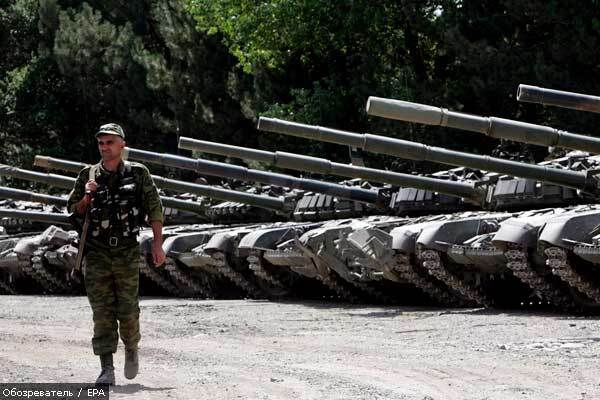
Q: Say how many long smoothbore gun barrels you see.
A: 9